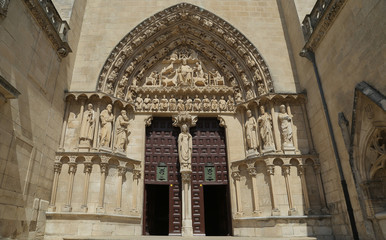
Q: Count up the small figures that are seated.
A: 12